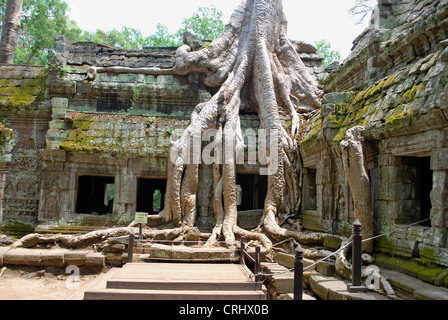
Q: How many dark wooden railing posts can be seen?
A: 5